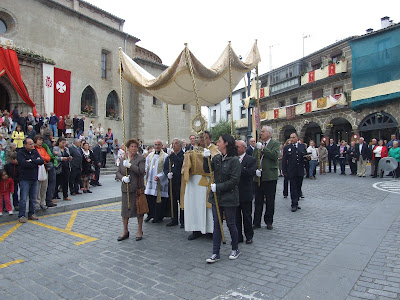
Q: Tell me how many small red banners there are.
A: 5